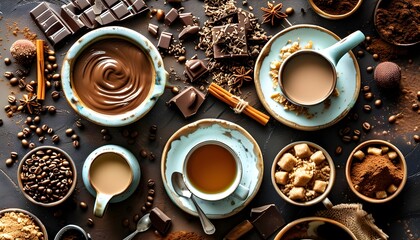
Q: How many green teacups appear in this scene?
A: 3